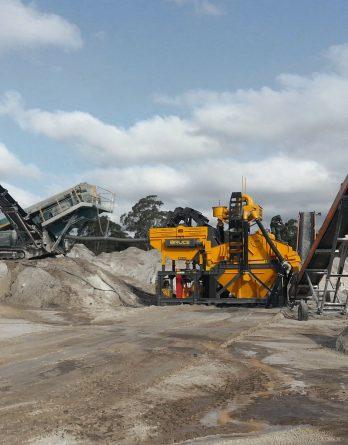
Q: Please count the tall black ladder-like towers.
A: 1